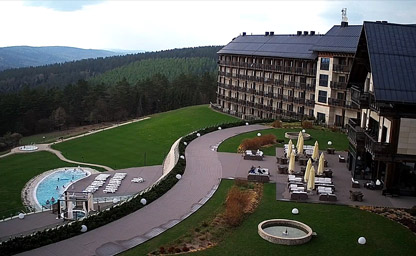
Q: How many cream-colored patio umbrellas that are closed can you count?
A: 8